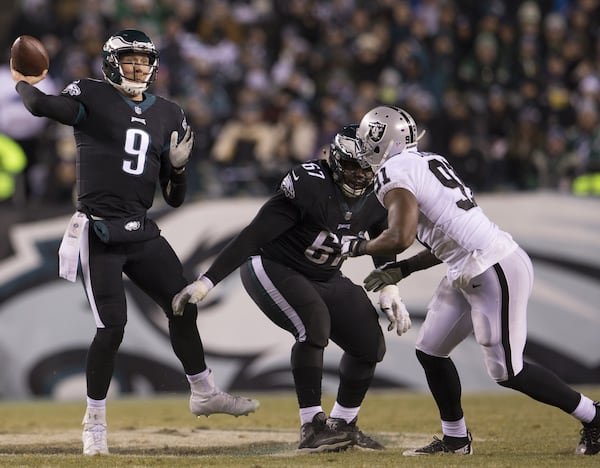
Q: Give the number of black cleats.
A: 4